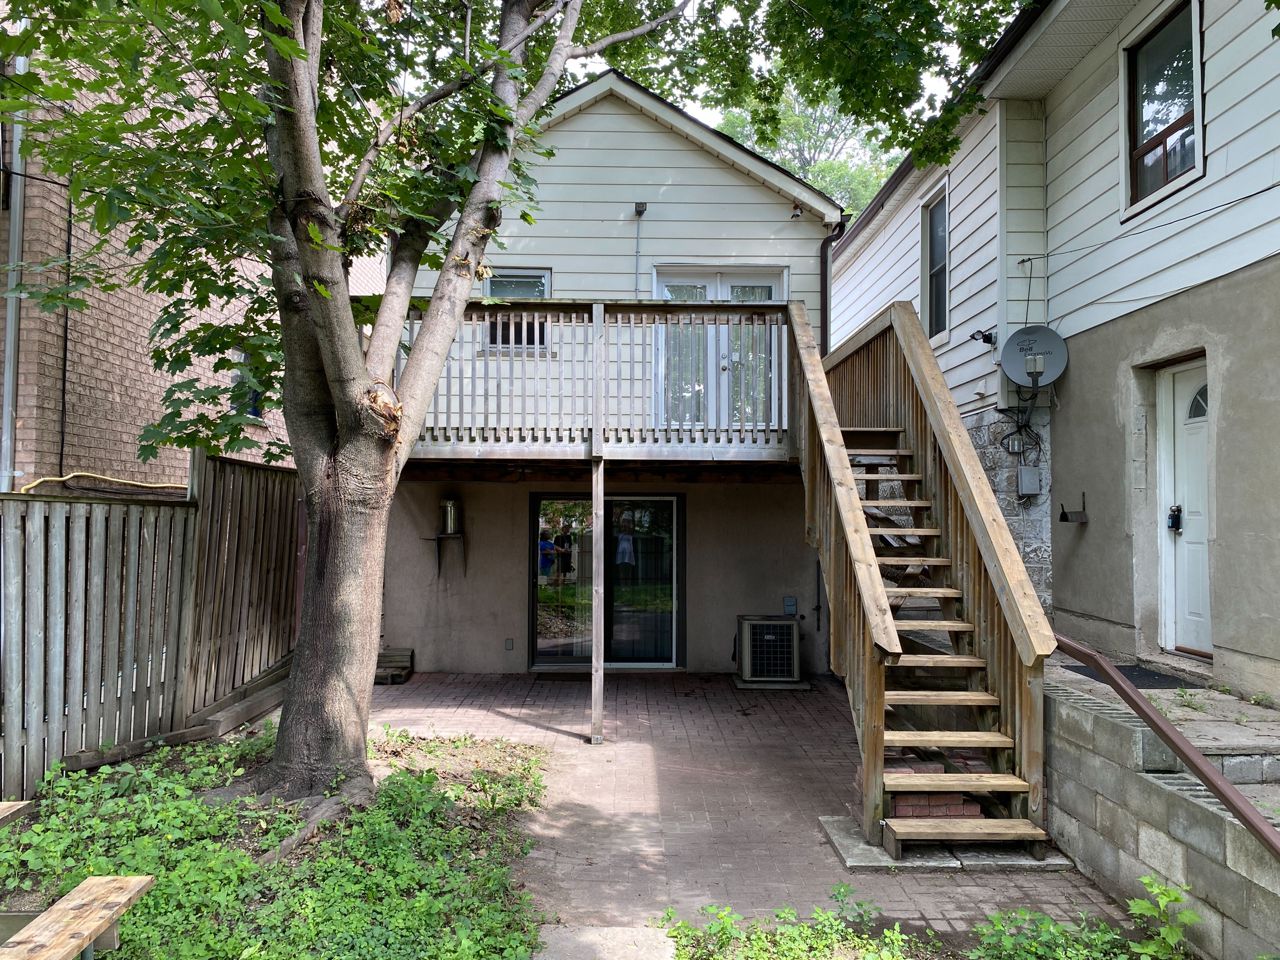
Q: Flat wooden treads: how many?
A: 13